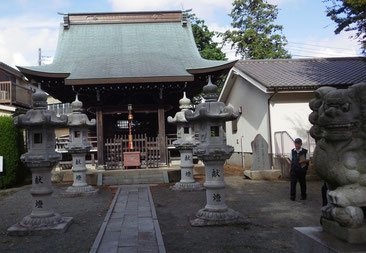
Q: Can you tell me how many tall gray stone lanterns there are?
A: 4